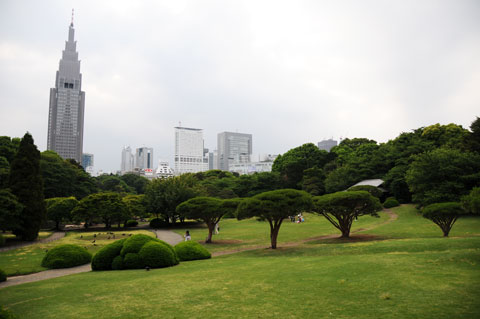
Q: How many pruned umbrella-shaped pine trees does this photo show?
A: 4